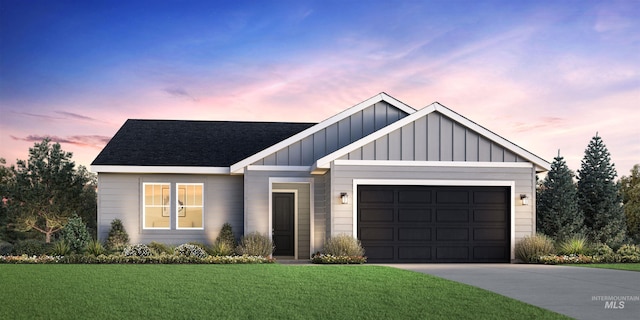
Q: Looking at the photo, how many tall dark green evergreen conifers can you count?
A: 2